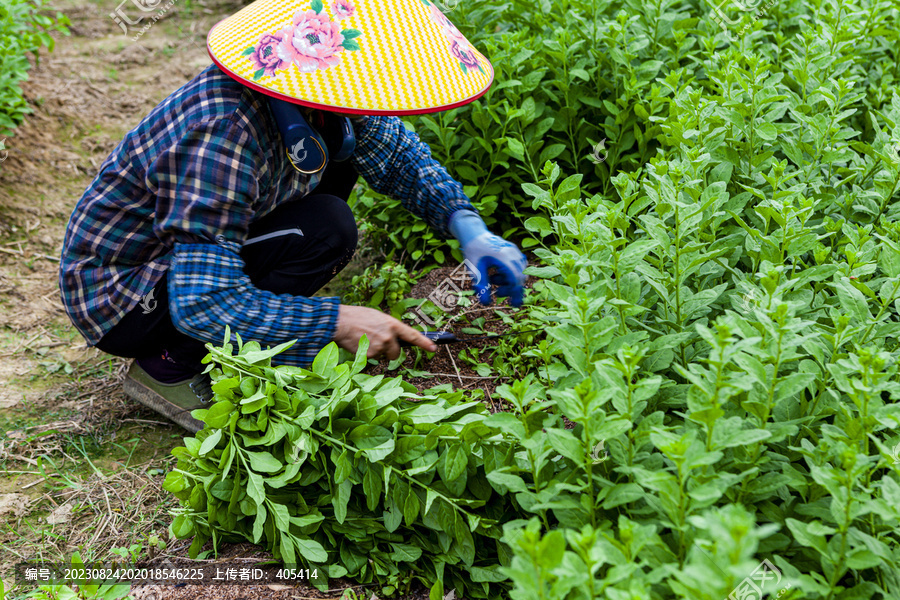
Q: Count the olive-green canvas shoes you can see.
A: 1